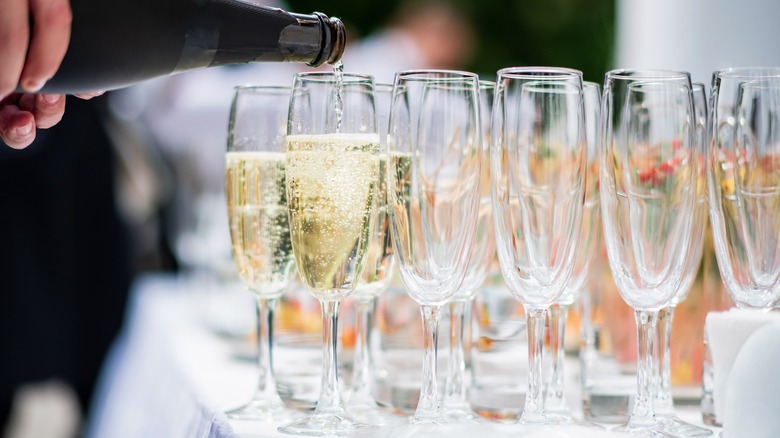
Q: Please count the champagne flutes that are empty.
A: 8